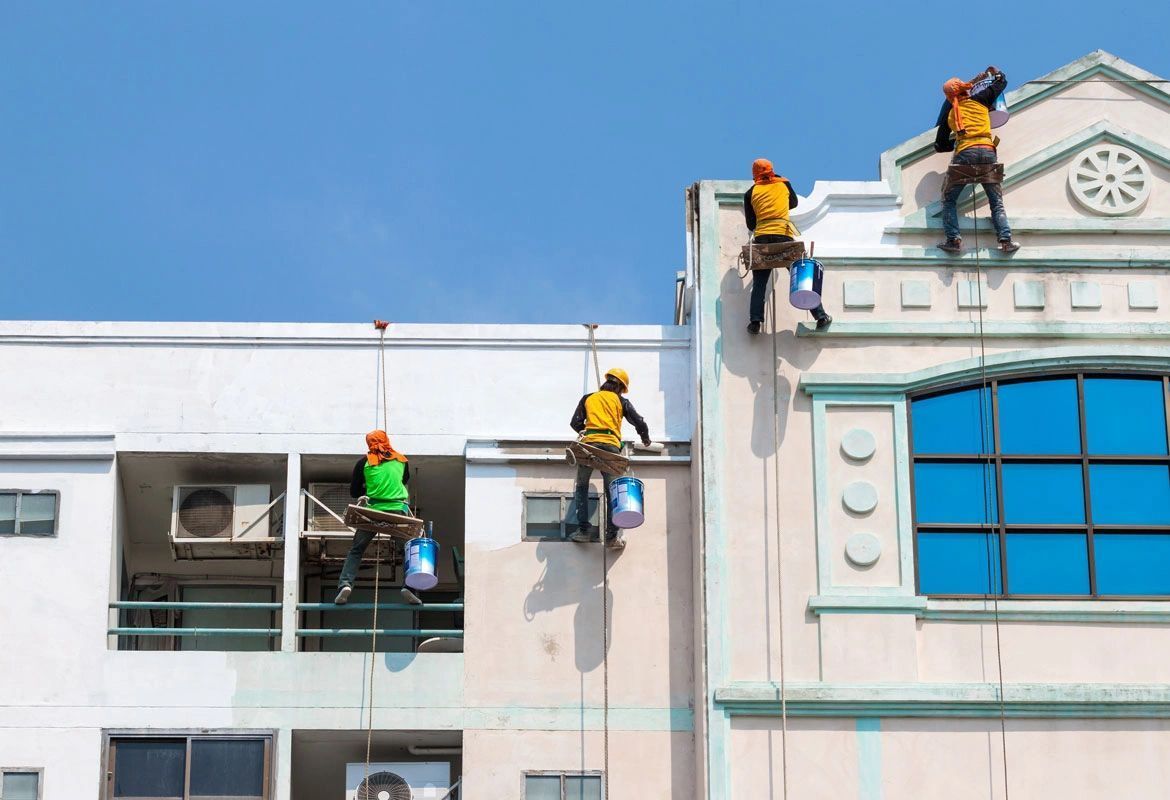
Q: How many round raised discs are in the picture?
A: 3